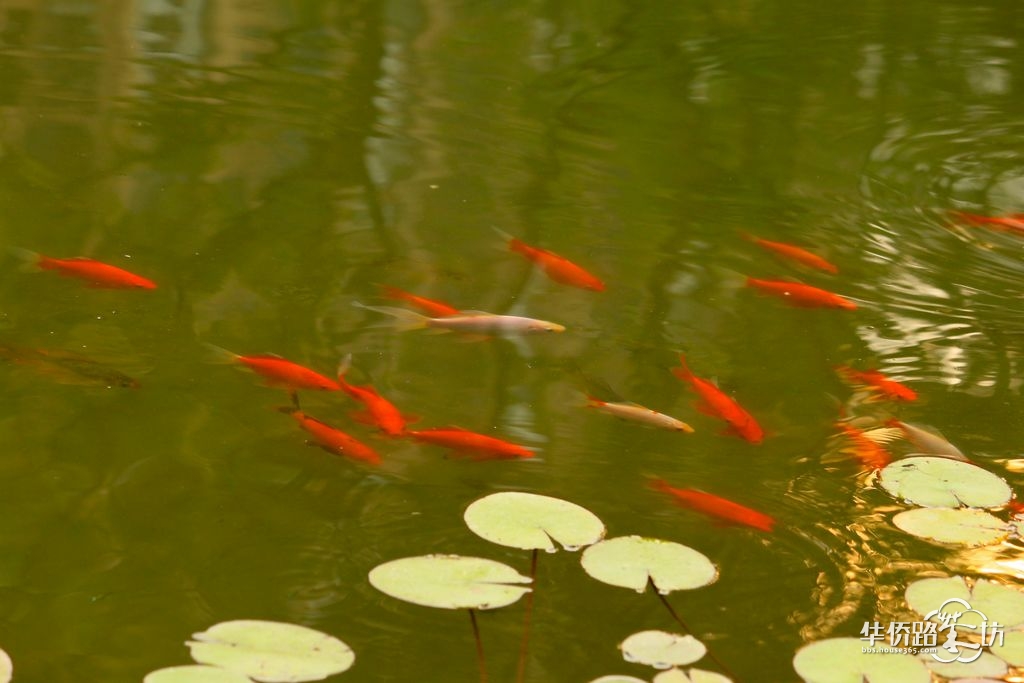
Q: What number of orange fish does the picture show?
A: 14